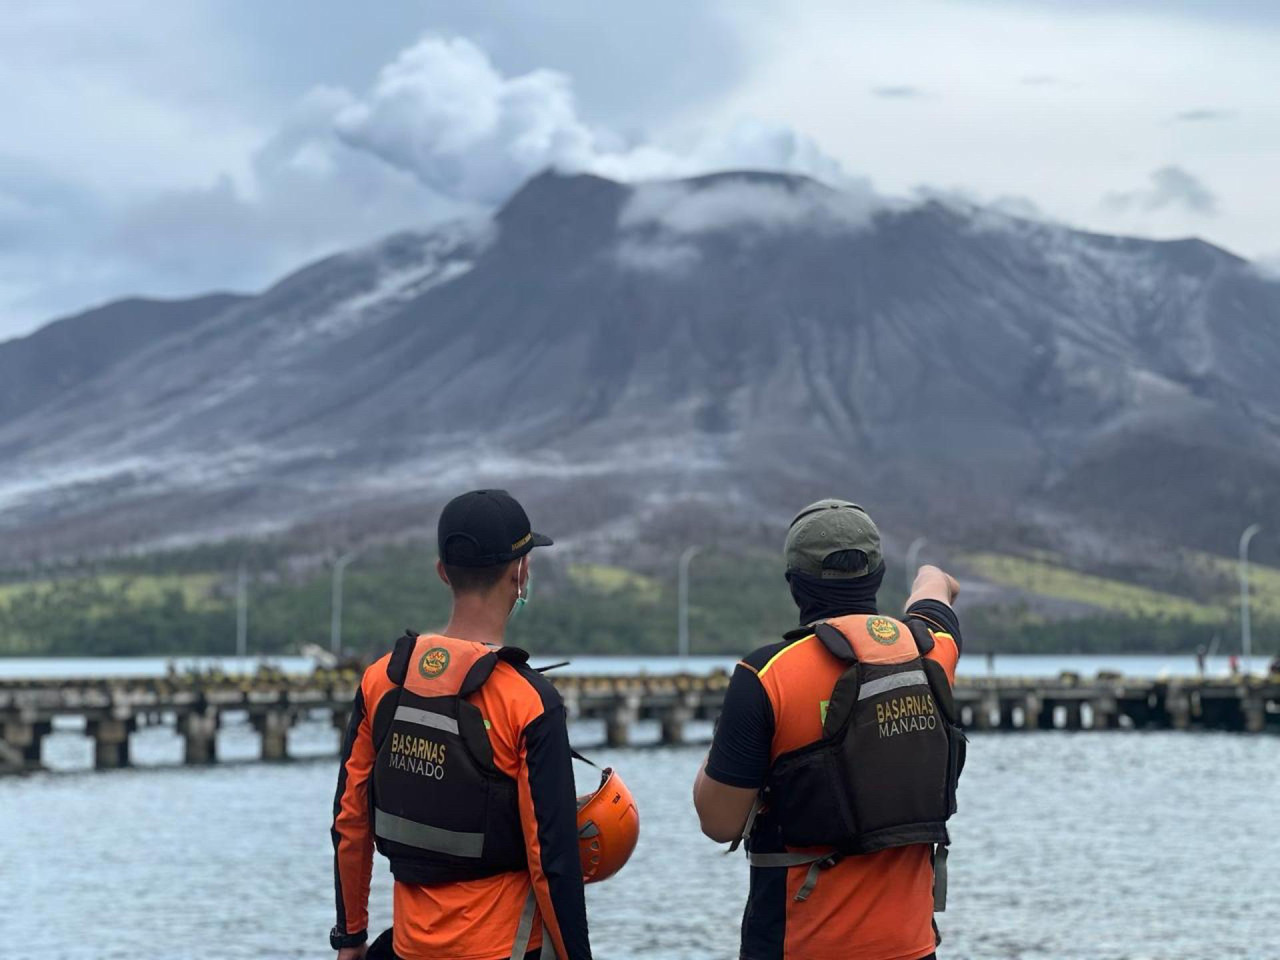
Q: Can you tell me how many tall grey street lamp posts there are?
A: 5